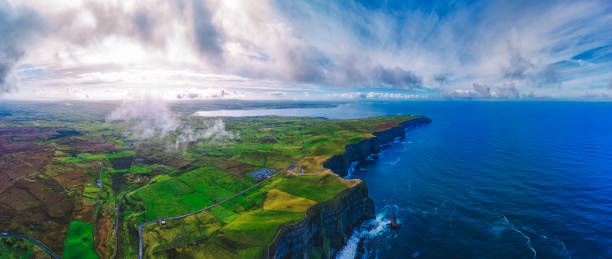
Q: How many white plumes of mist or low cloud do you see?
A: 2